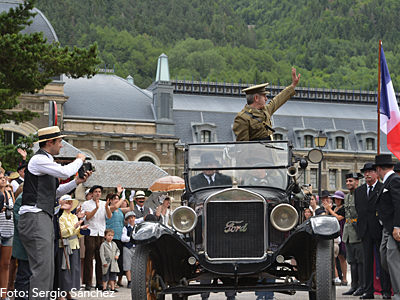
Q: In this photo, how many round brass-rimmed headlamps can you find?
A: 2